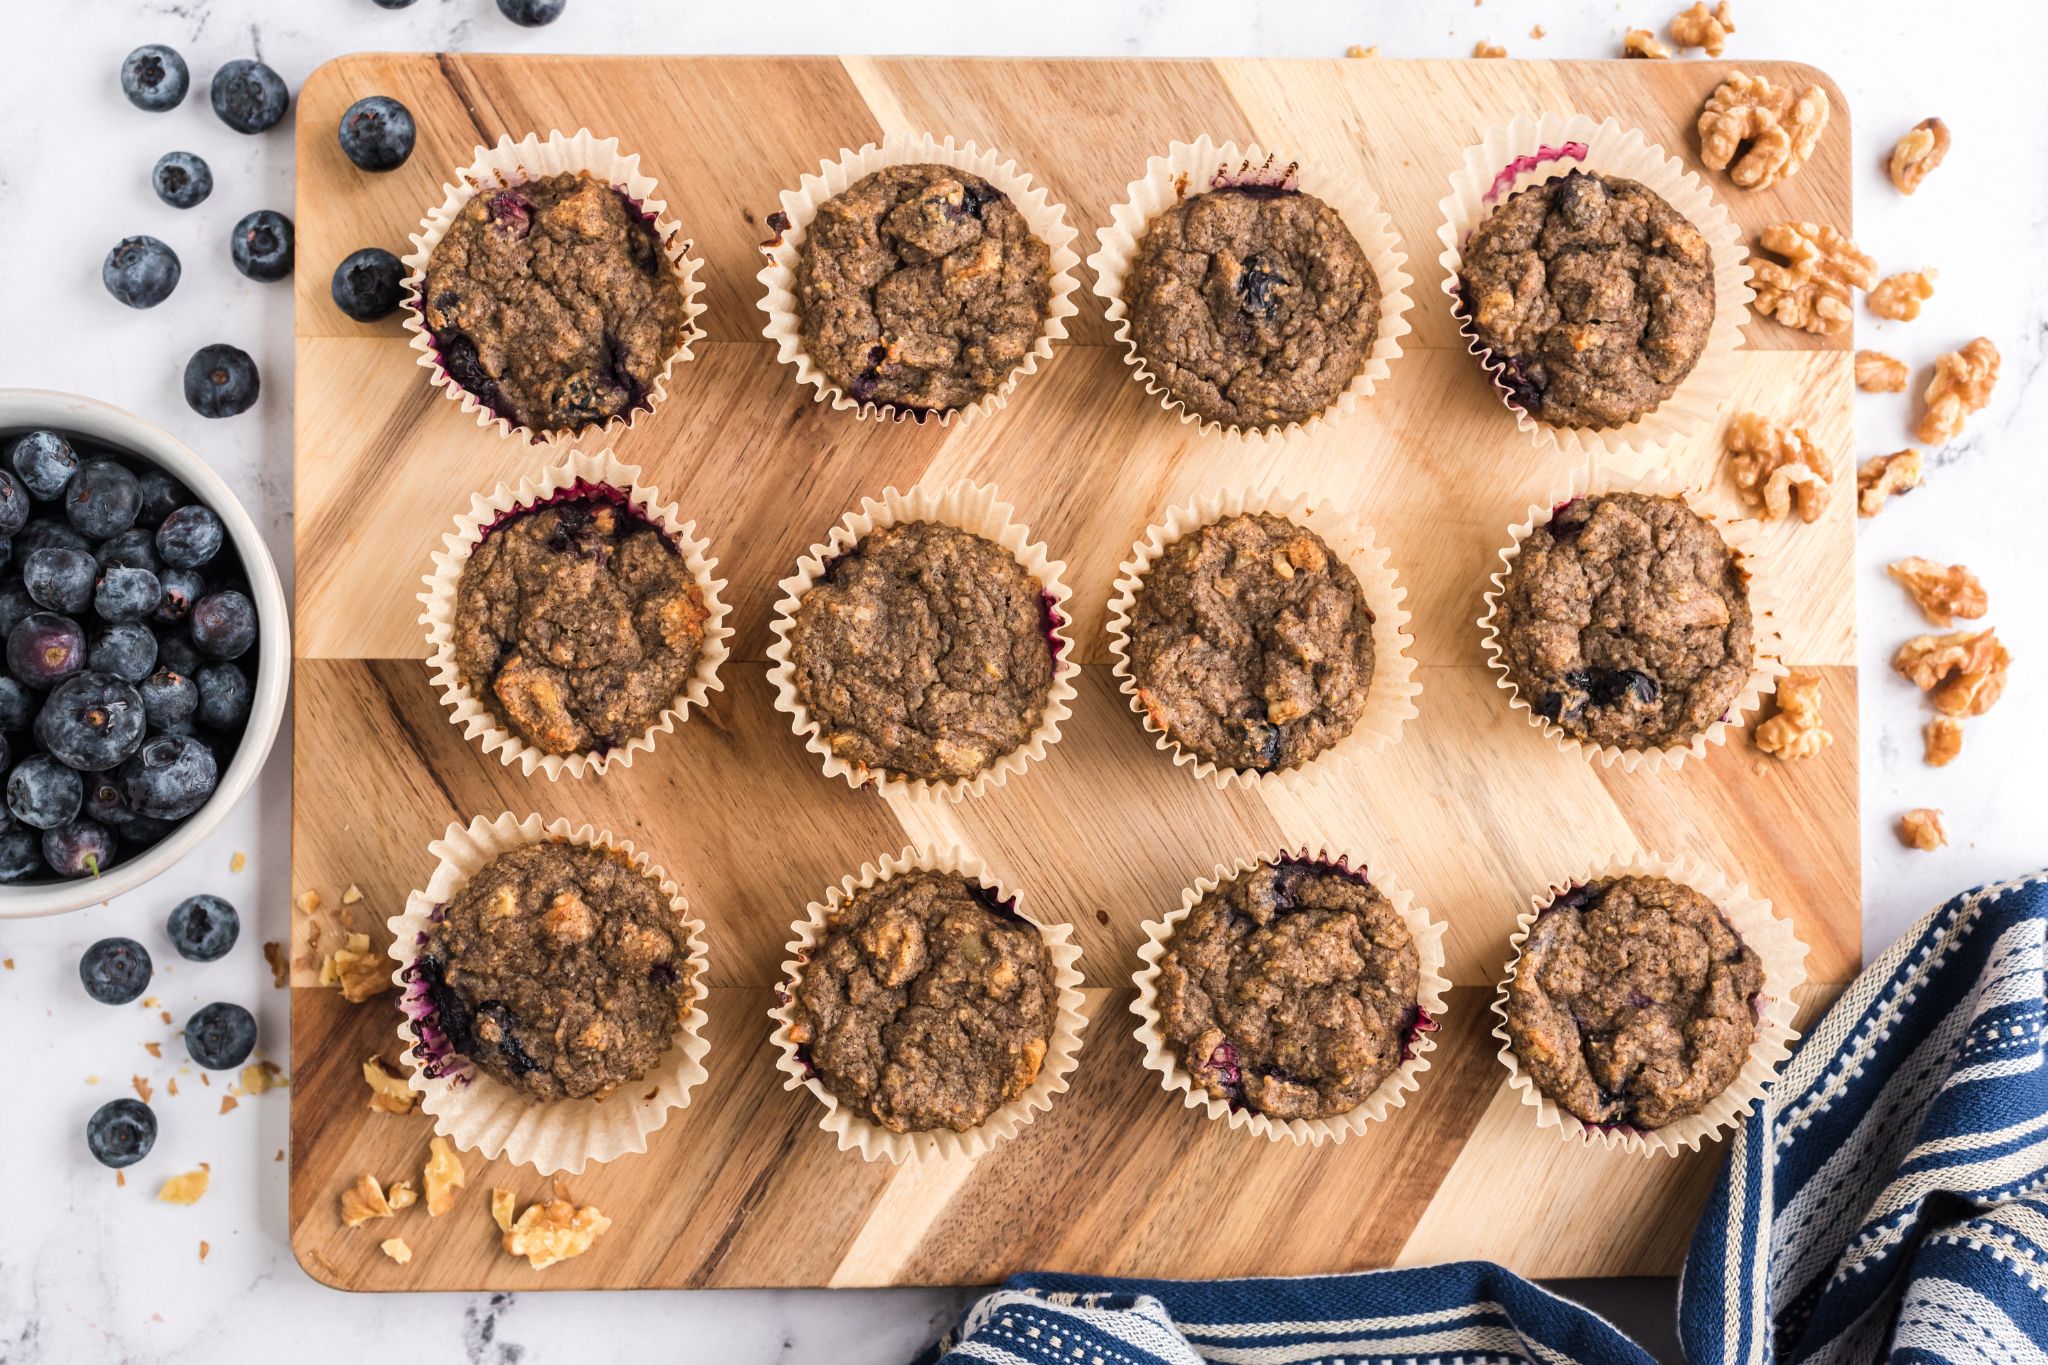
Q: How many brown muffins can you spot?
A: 12